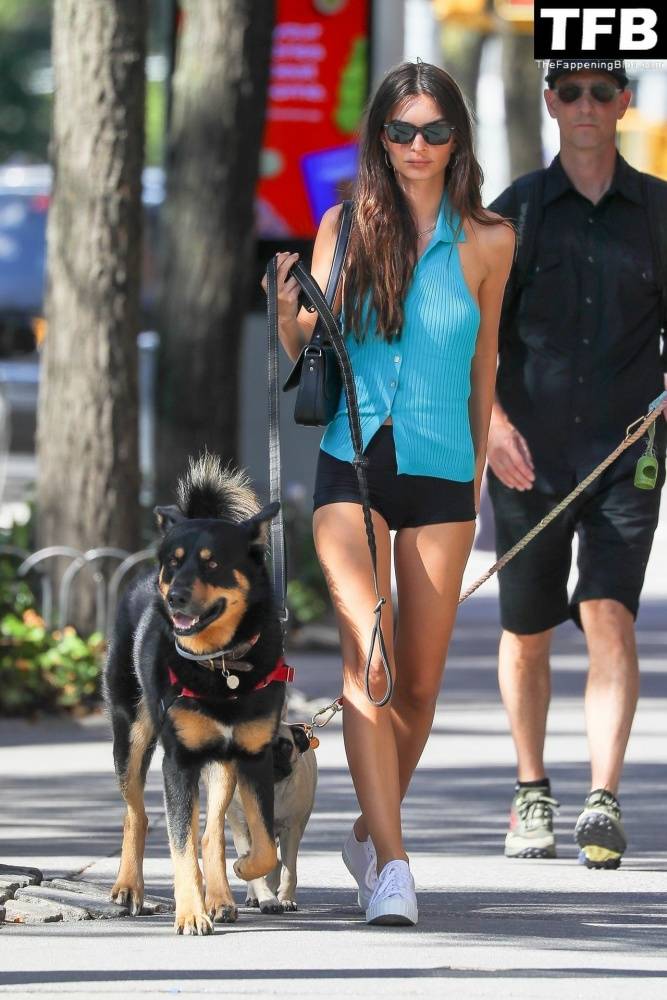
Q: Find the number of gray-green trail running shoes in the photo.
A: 2